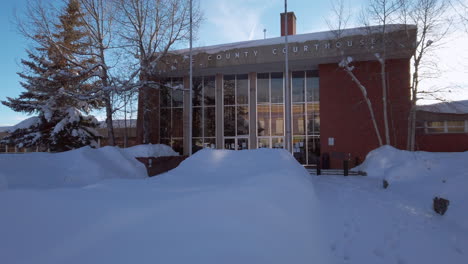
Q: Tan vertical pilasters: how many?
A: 4